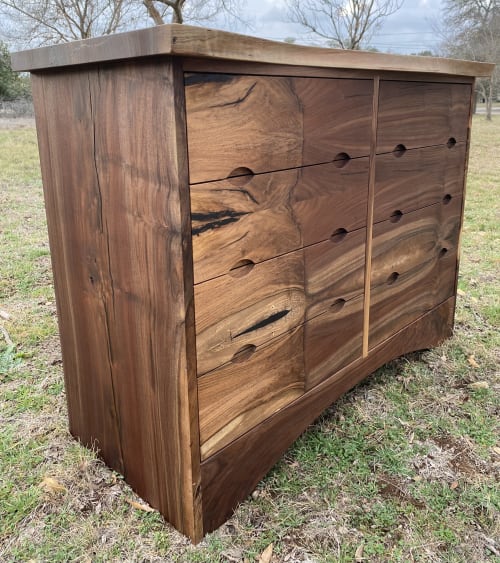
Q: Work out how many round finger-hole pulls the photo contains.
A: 12